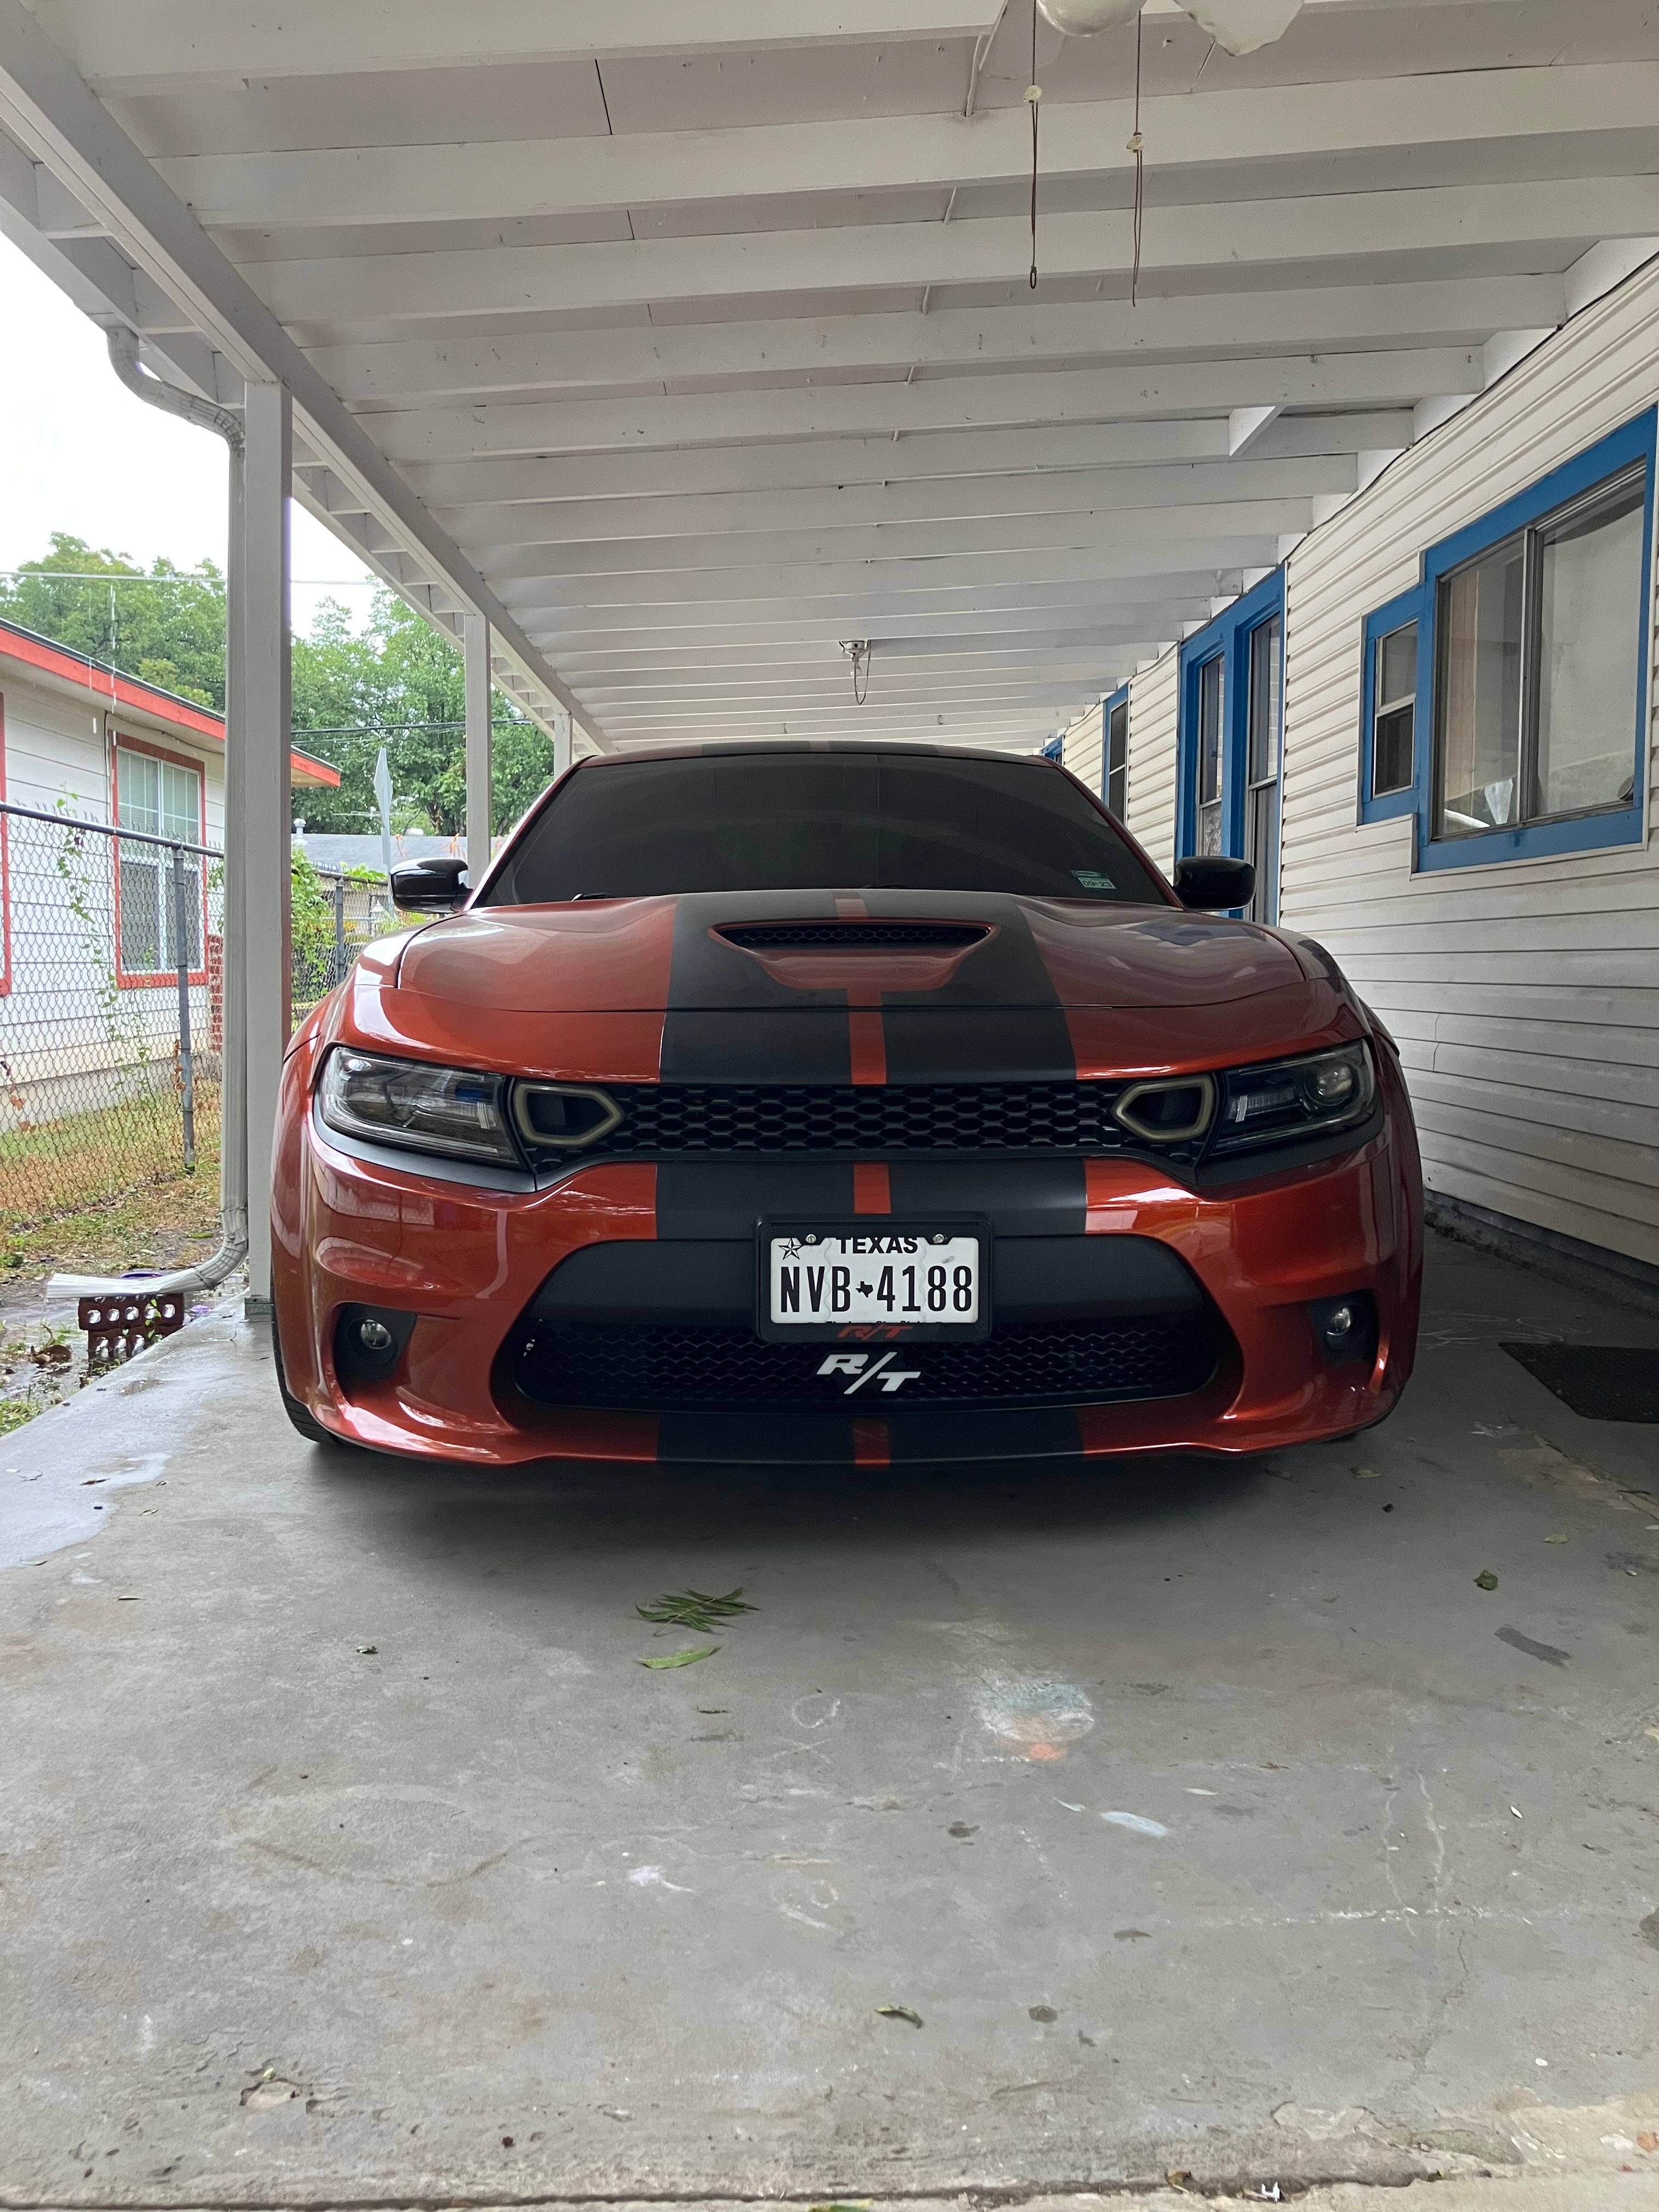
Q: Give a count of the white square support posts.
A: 3